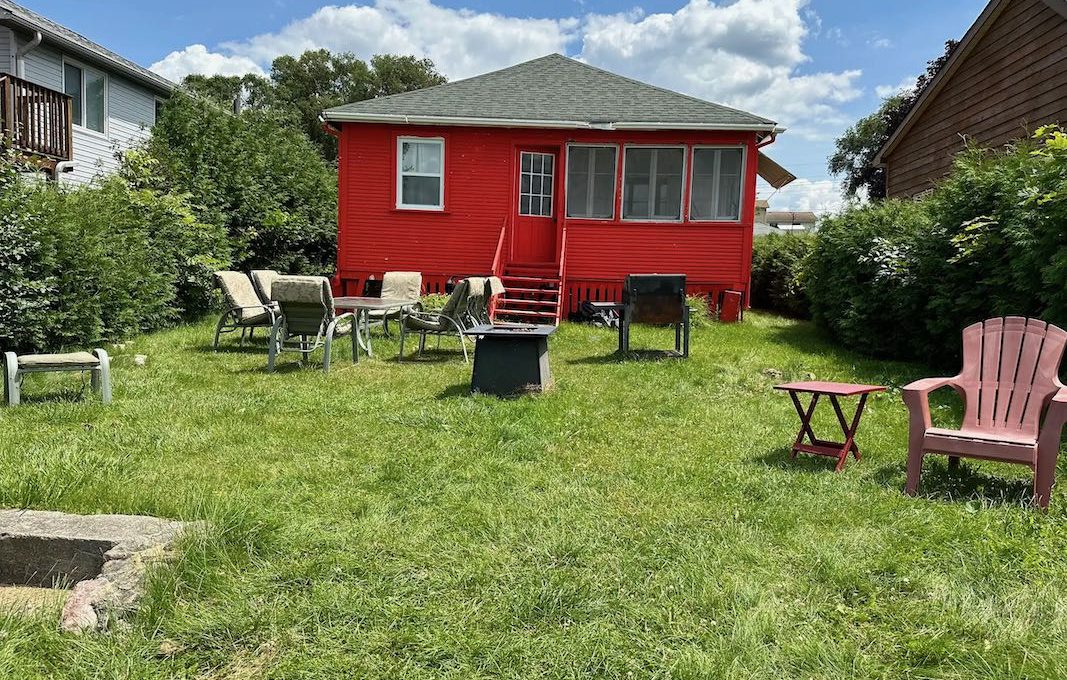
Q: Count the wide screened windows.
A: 3